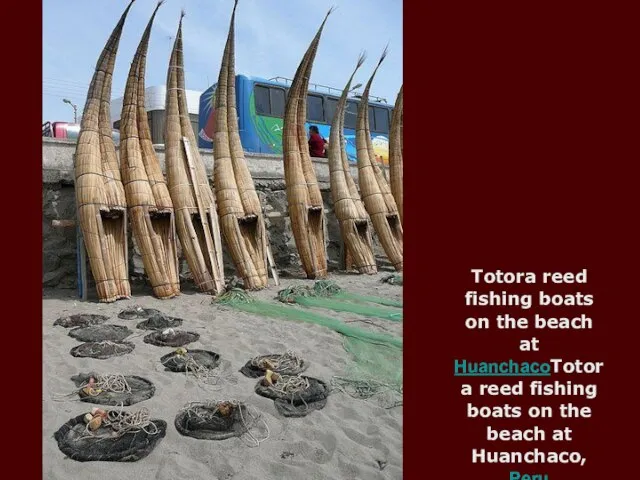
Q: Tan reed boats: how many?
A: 8